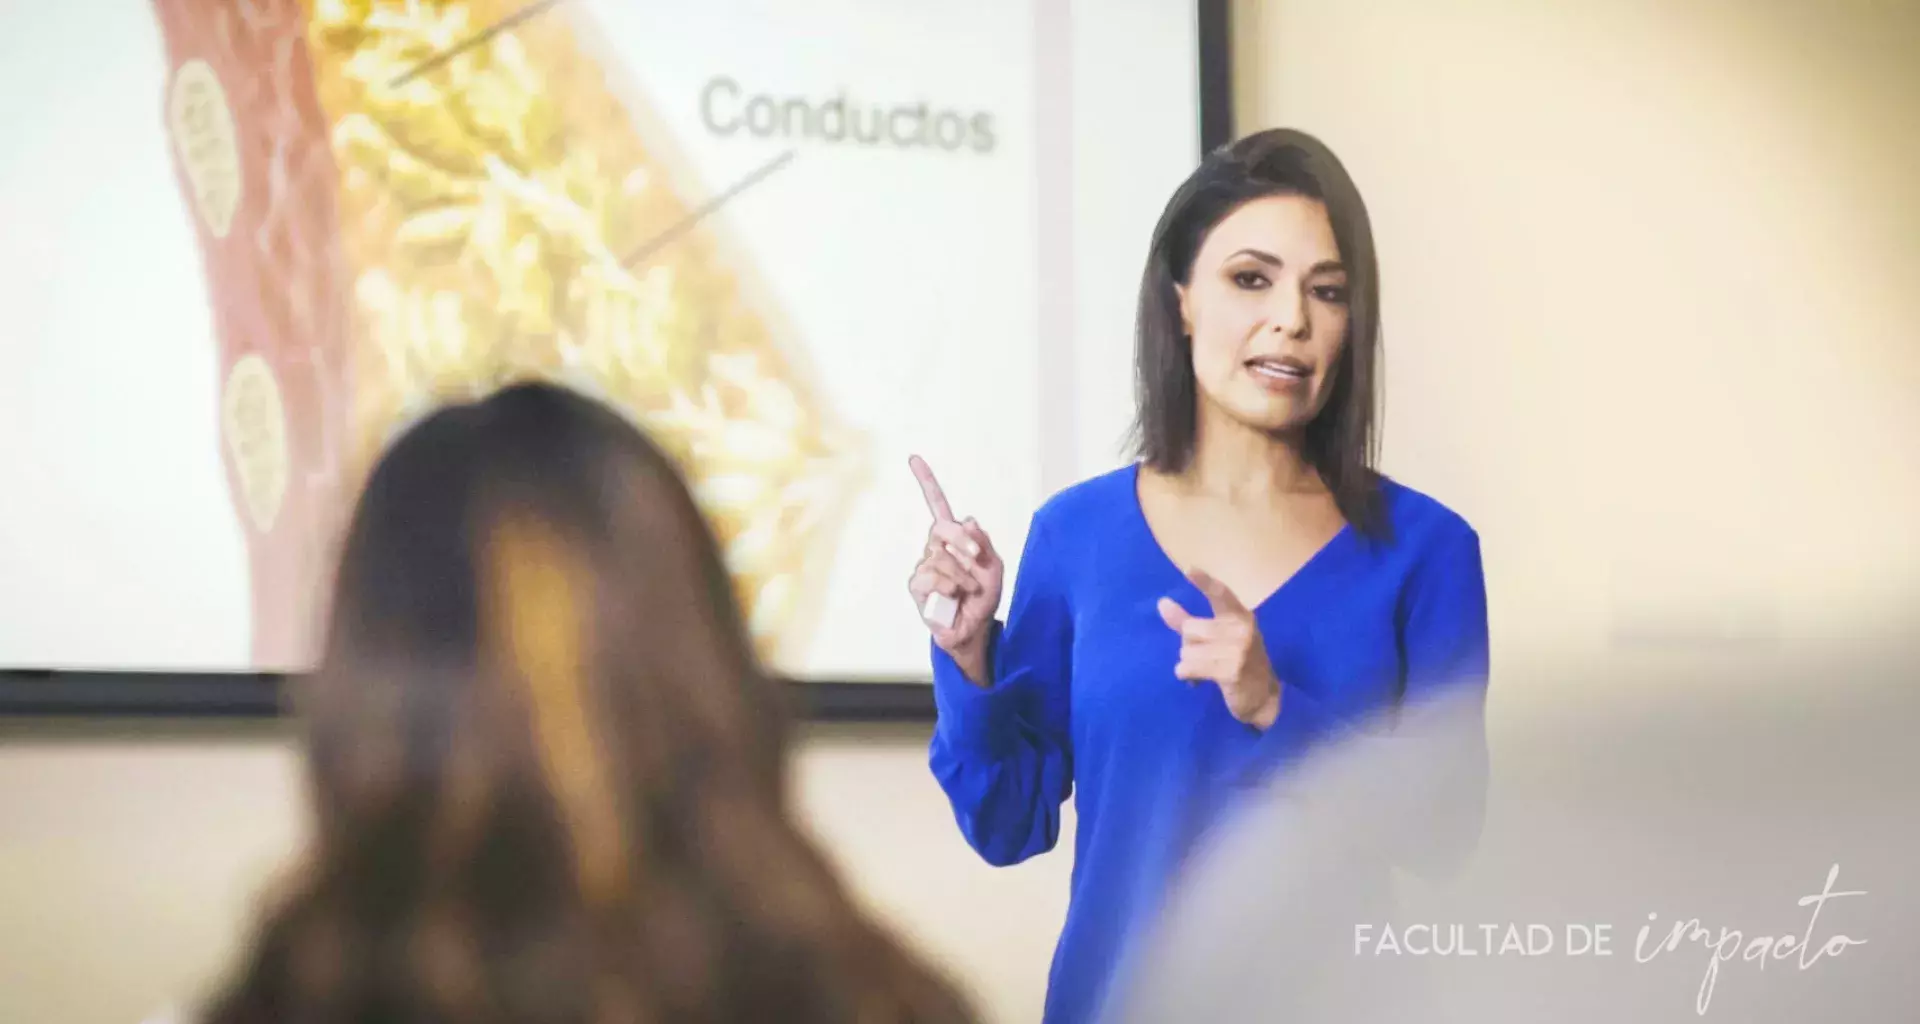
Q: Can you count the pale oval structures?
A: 2